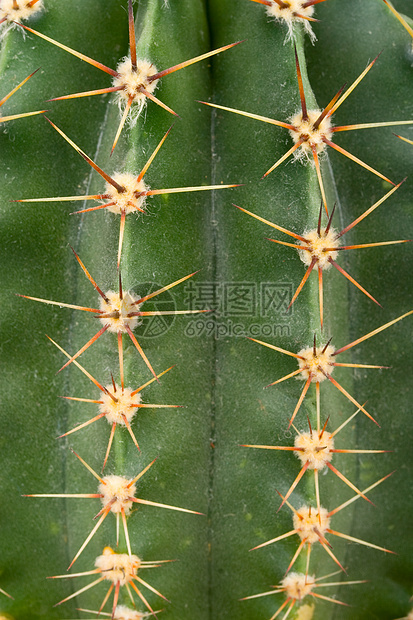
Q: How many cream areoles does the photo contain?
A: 15